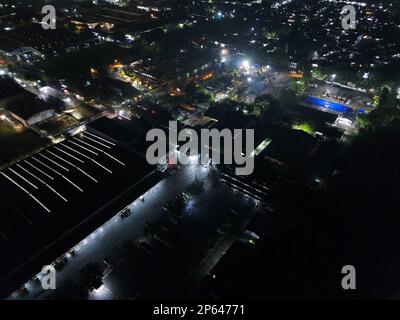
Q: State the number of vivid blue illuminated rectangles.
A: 1